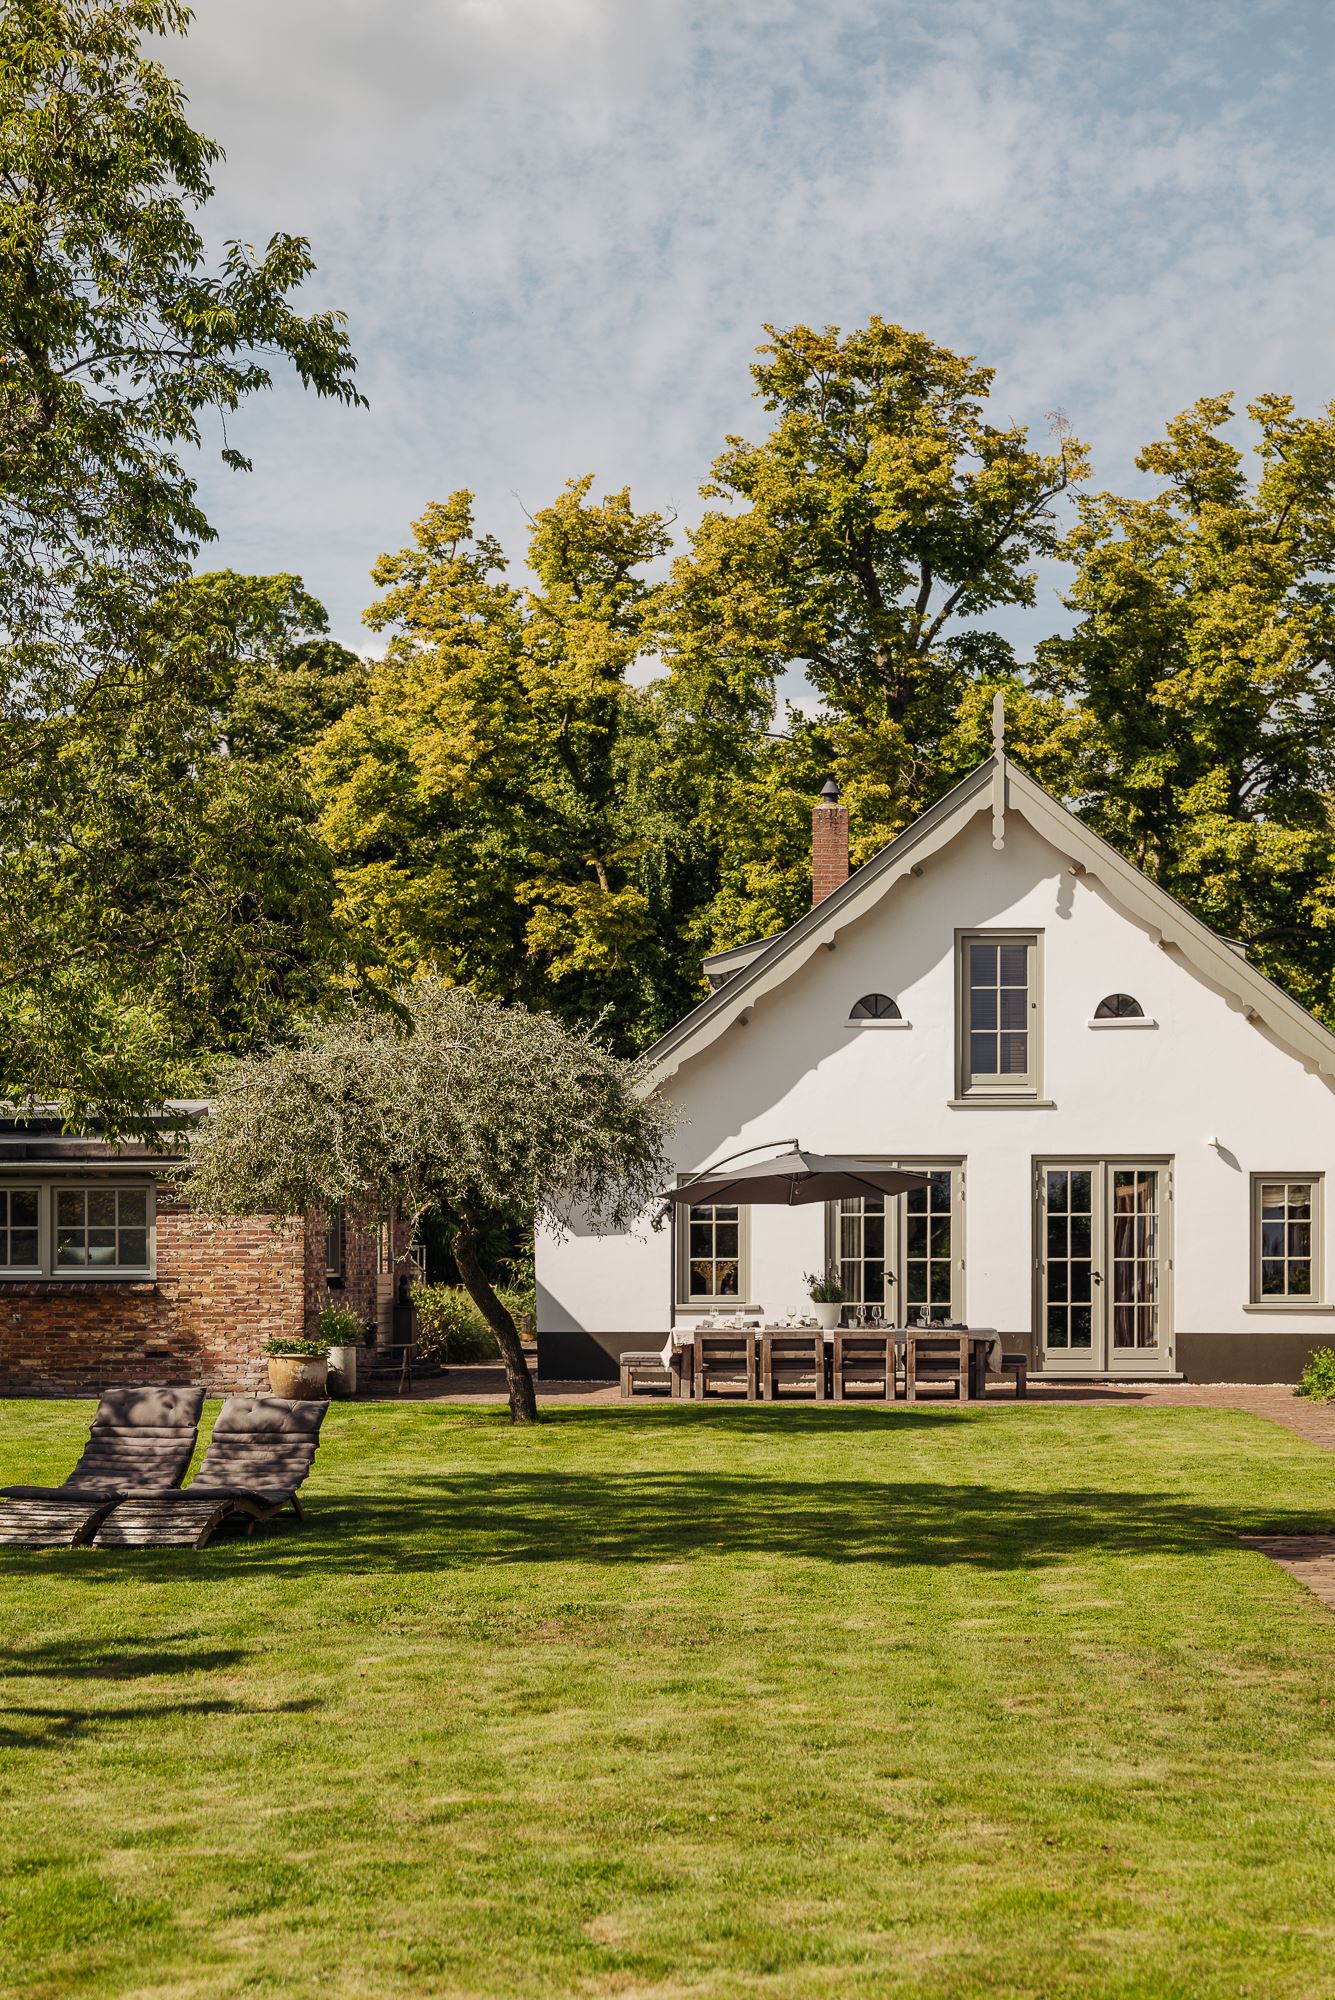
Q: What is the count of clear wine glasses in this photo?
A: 7